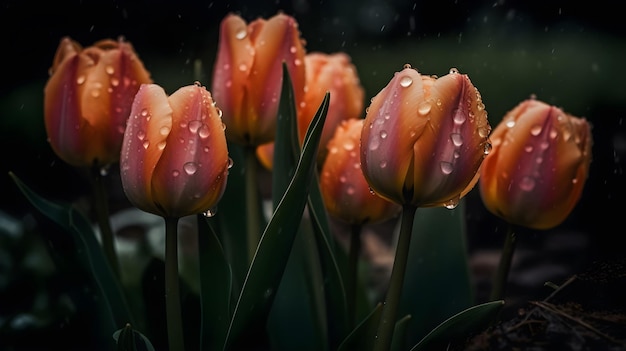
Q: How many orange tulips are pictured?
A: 7